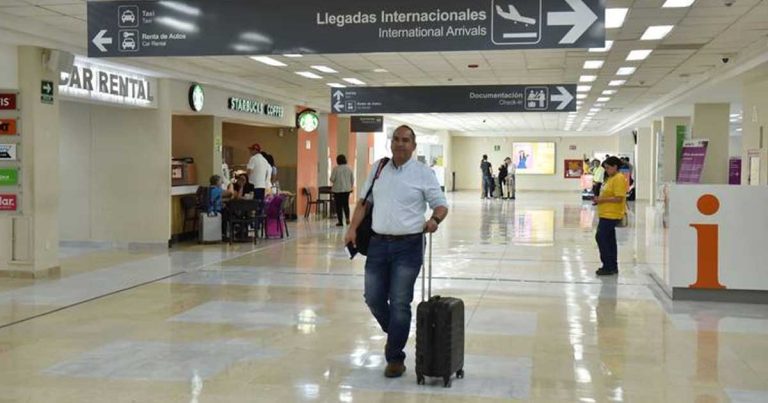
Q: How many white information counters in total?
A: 1